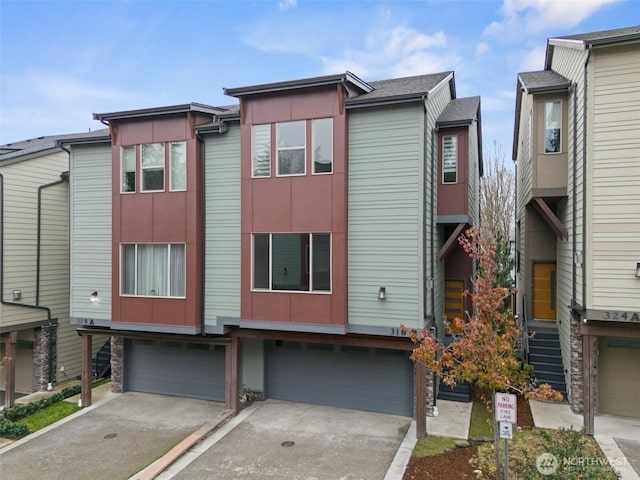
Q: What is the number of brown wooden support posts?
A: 5